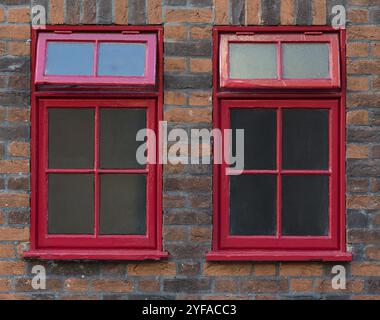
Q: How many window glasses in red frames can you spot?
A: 12